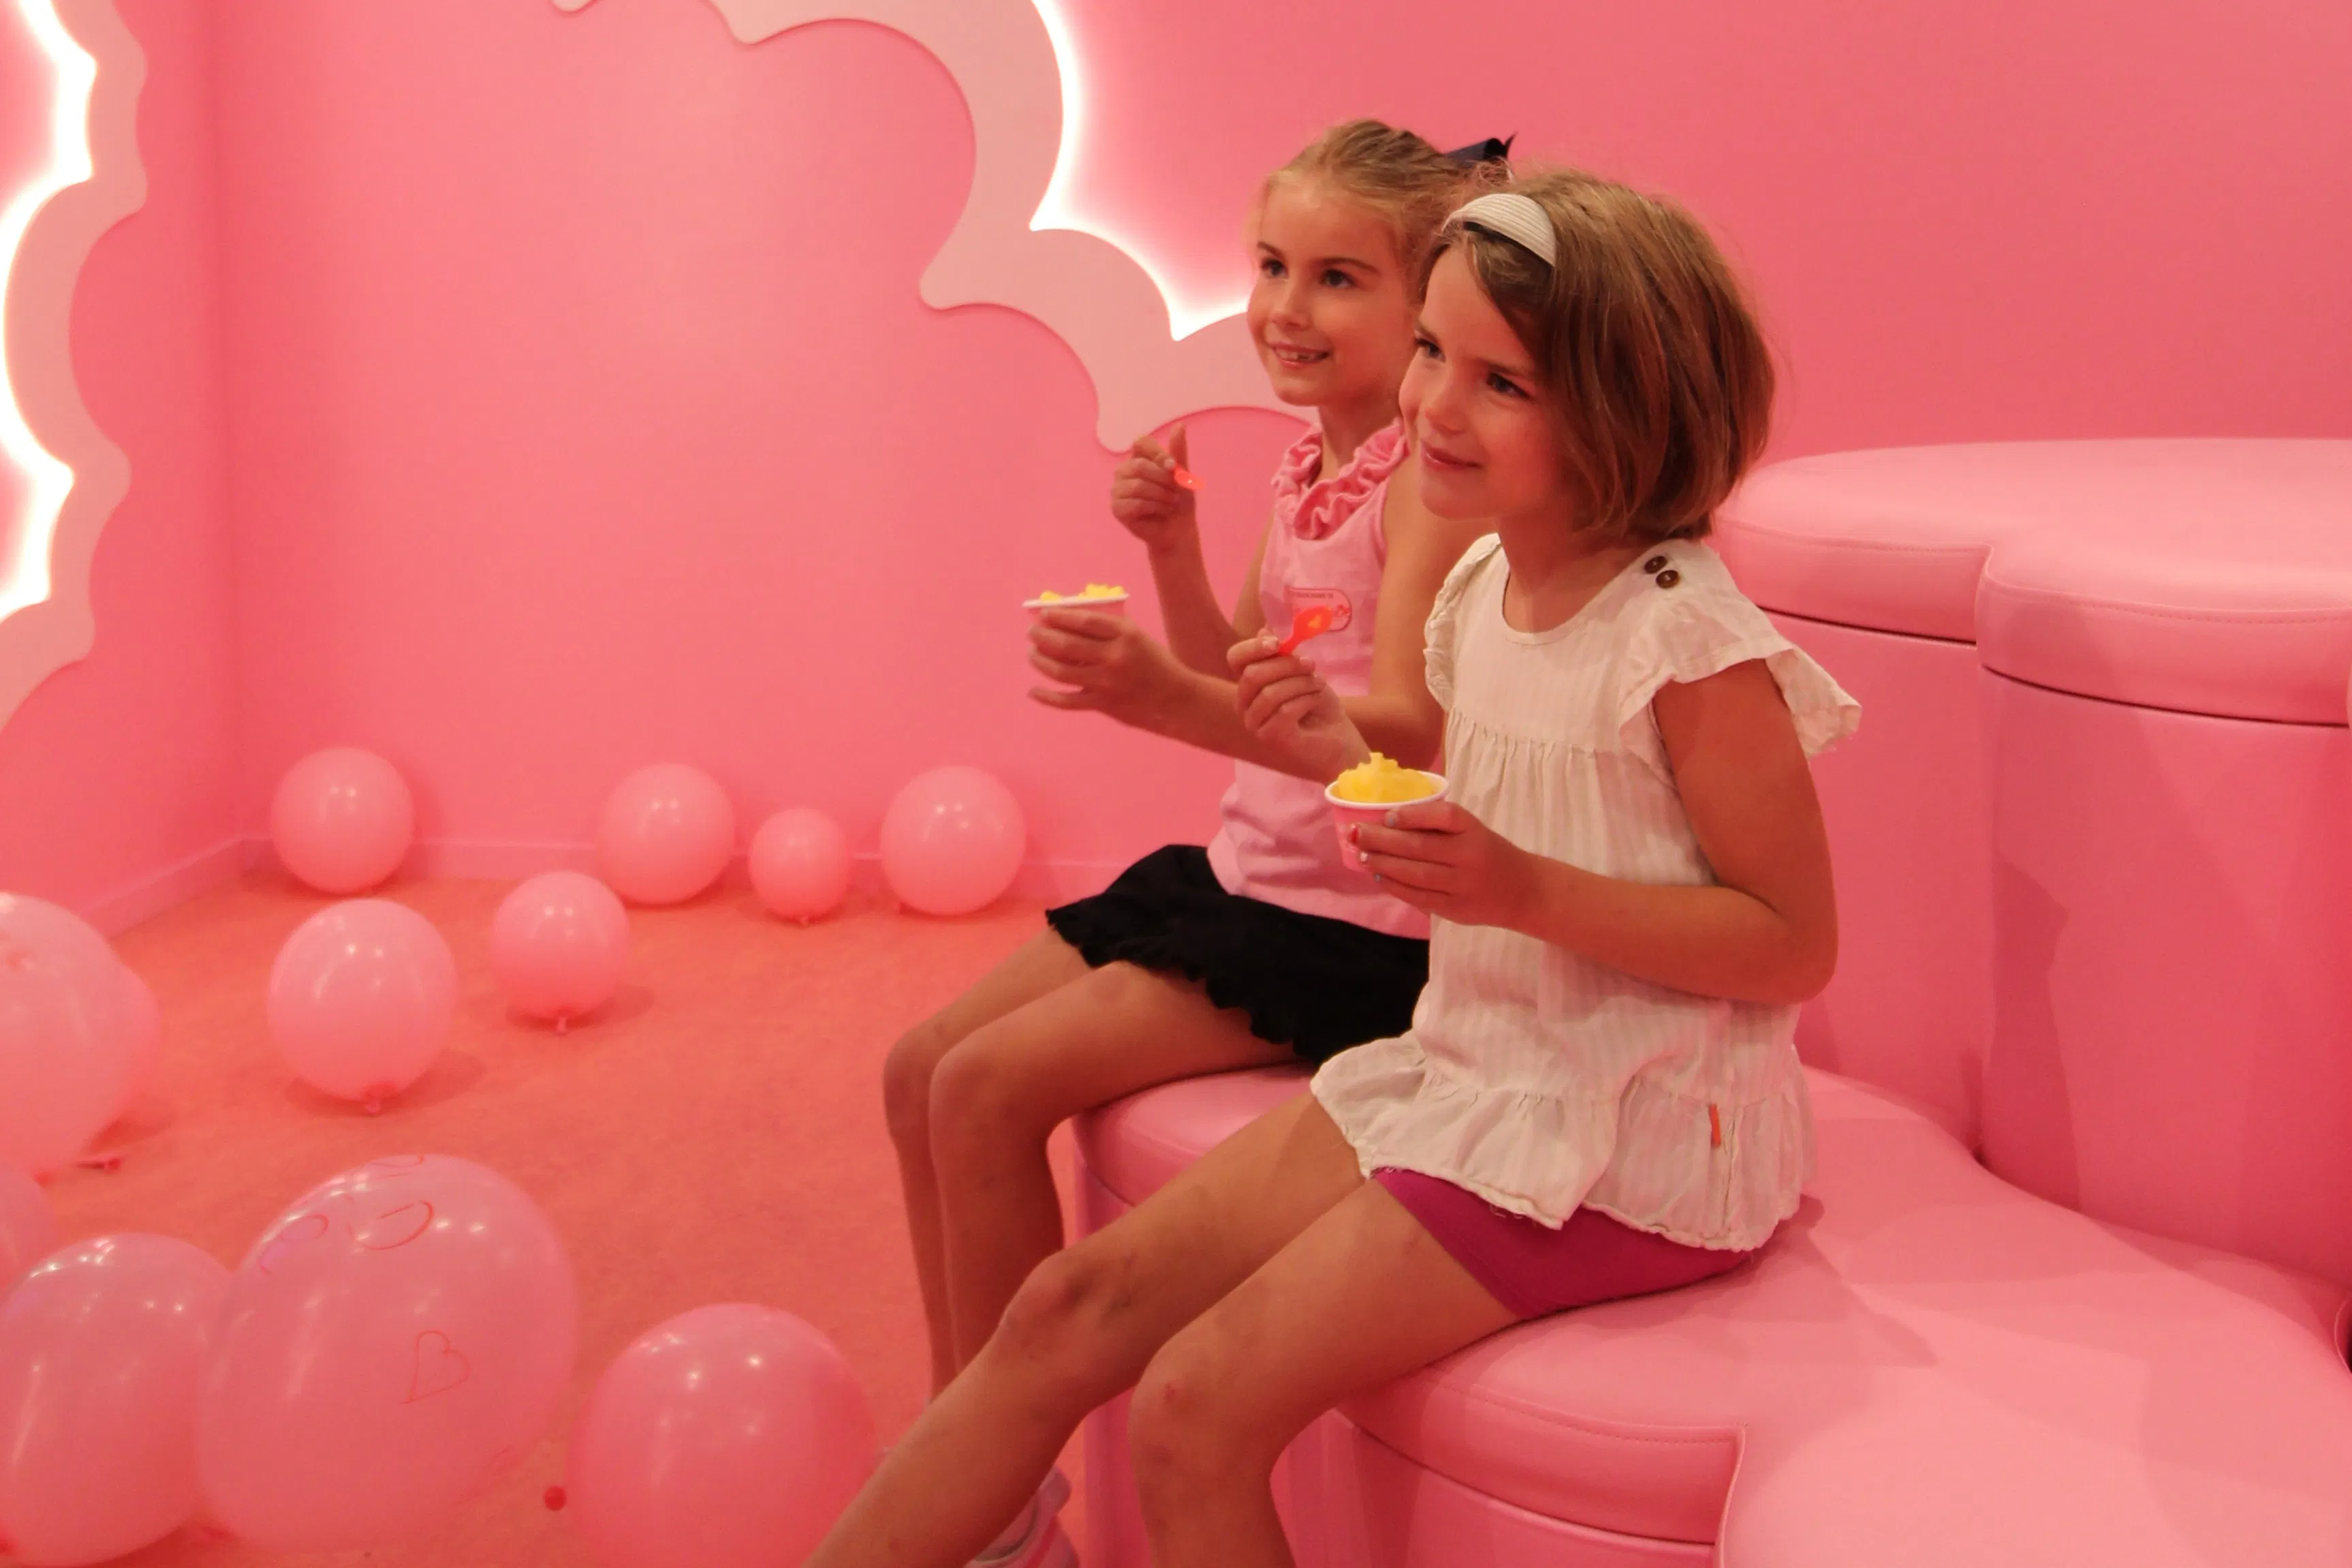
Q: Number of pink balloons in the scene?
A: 12